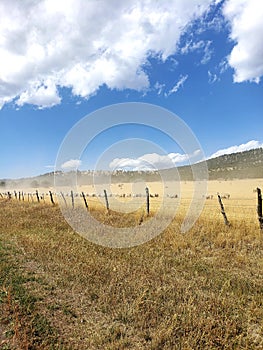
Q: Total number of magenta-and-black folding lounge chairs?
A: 0